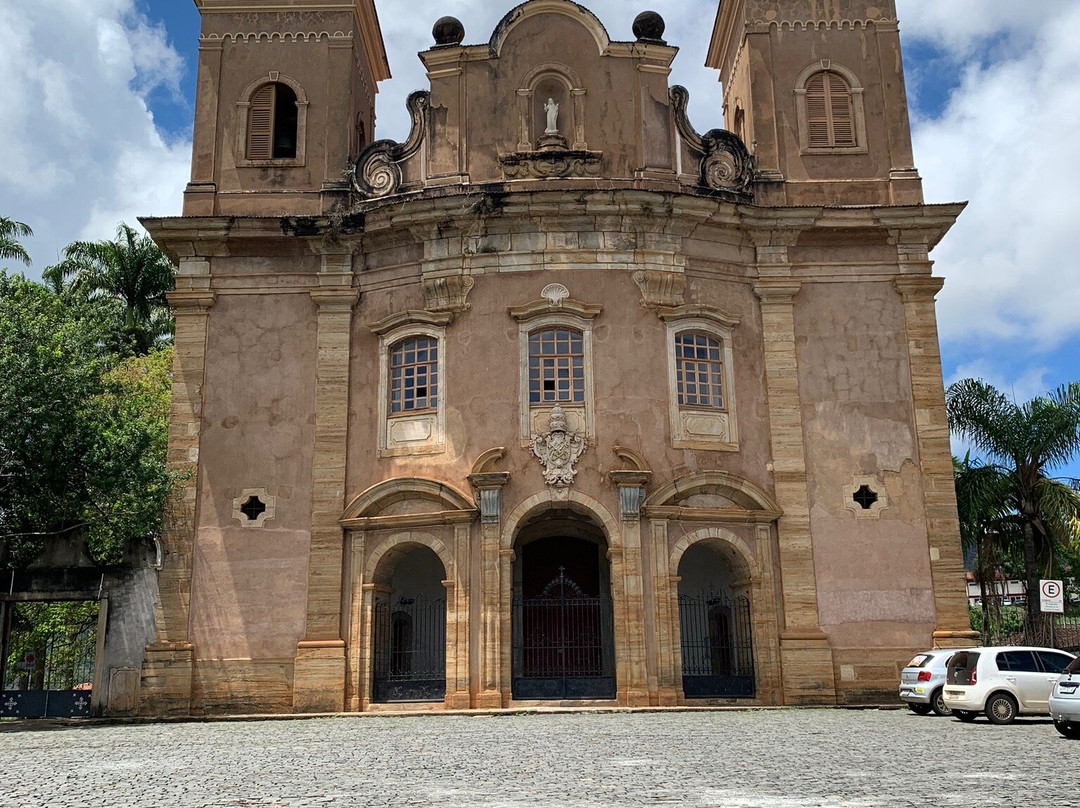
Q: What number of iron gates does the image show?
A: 4